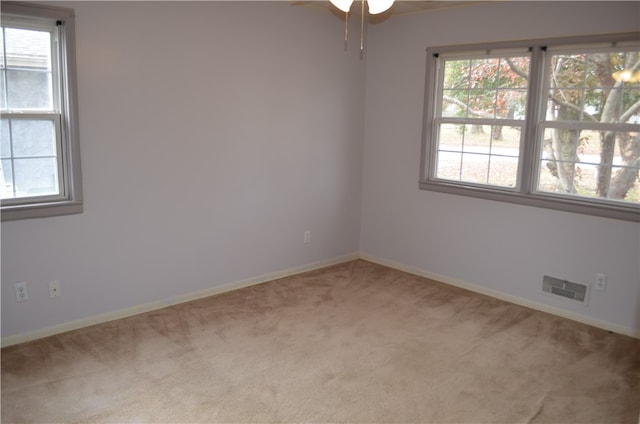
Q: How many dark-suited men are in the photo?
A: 0